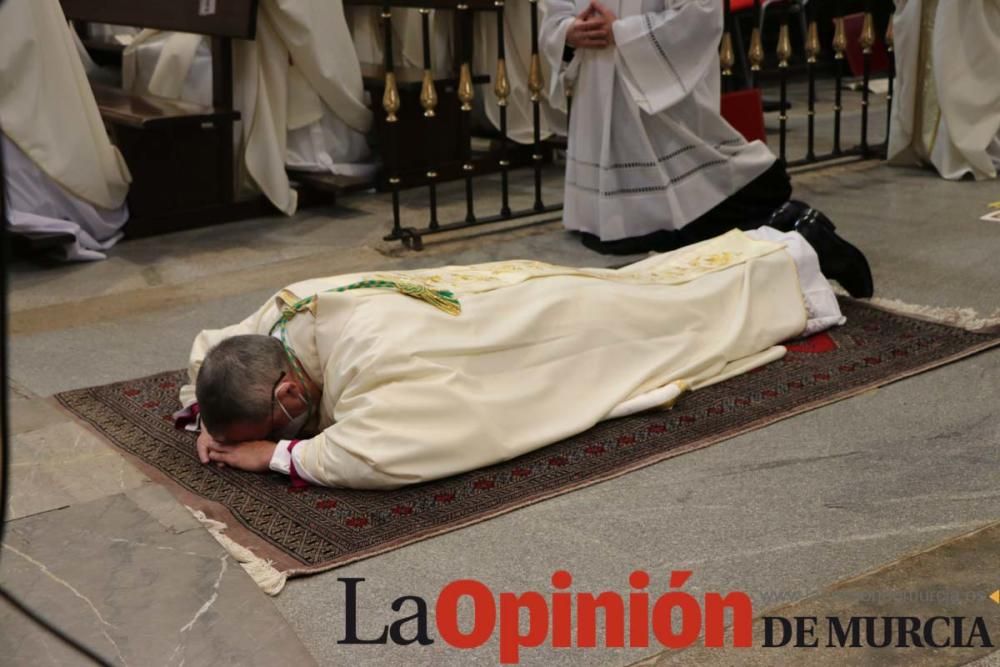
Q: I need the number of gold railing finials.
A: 12